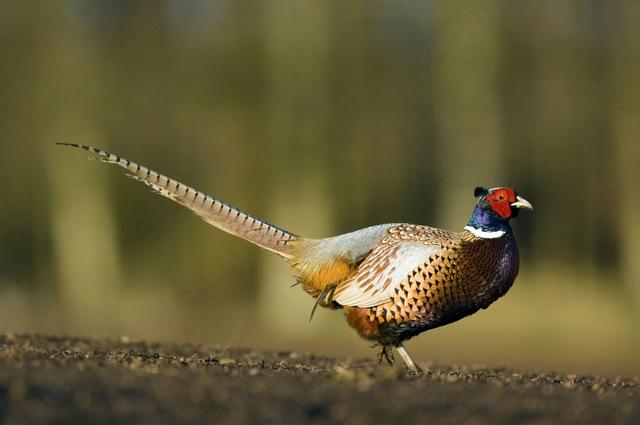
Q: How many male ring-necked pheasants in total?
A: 1